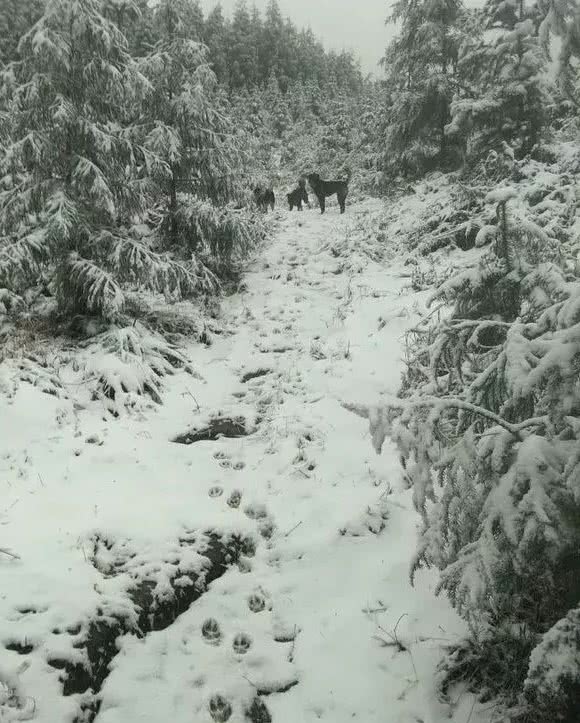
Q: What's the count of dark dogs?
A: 3